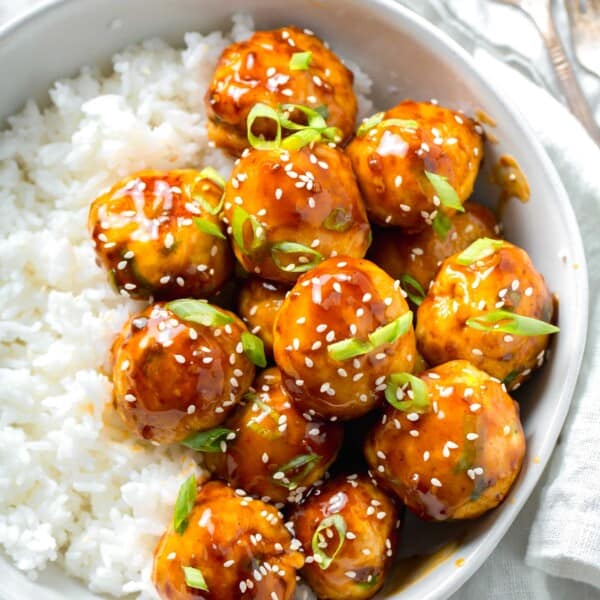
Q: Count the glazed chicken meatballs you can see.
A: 13